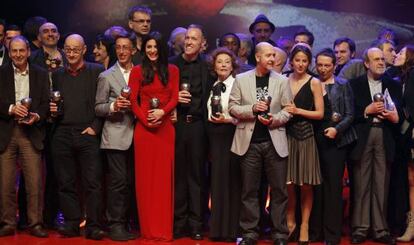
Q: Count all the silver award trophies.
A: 9